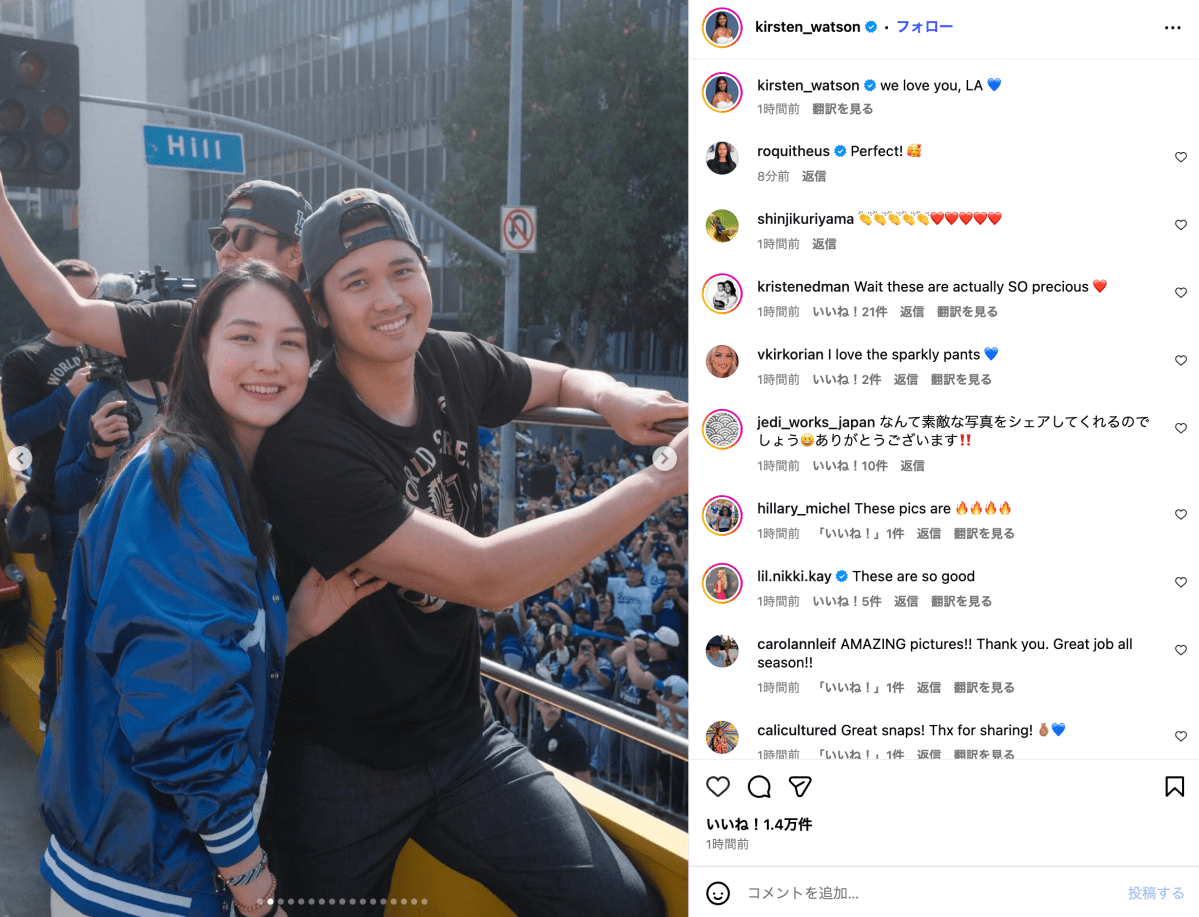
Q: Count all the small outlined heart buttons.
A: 9